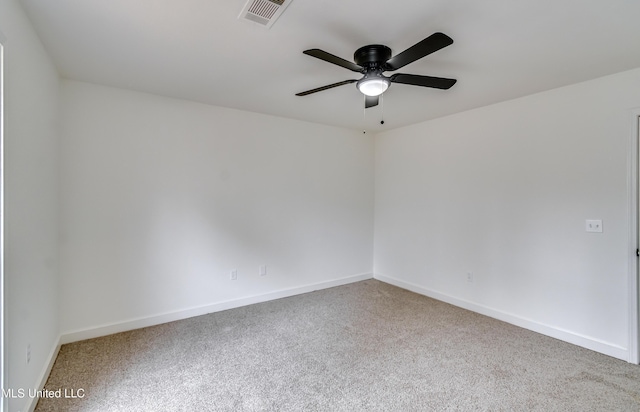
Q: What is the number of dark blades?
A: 5